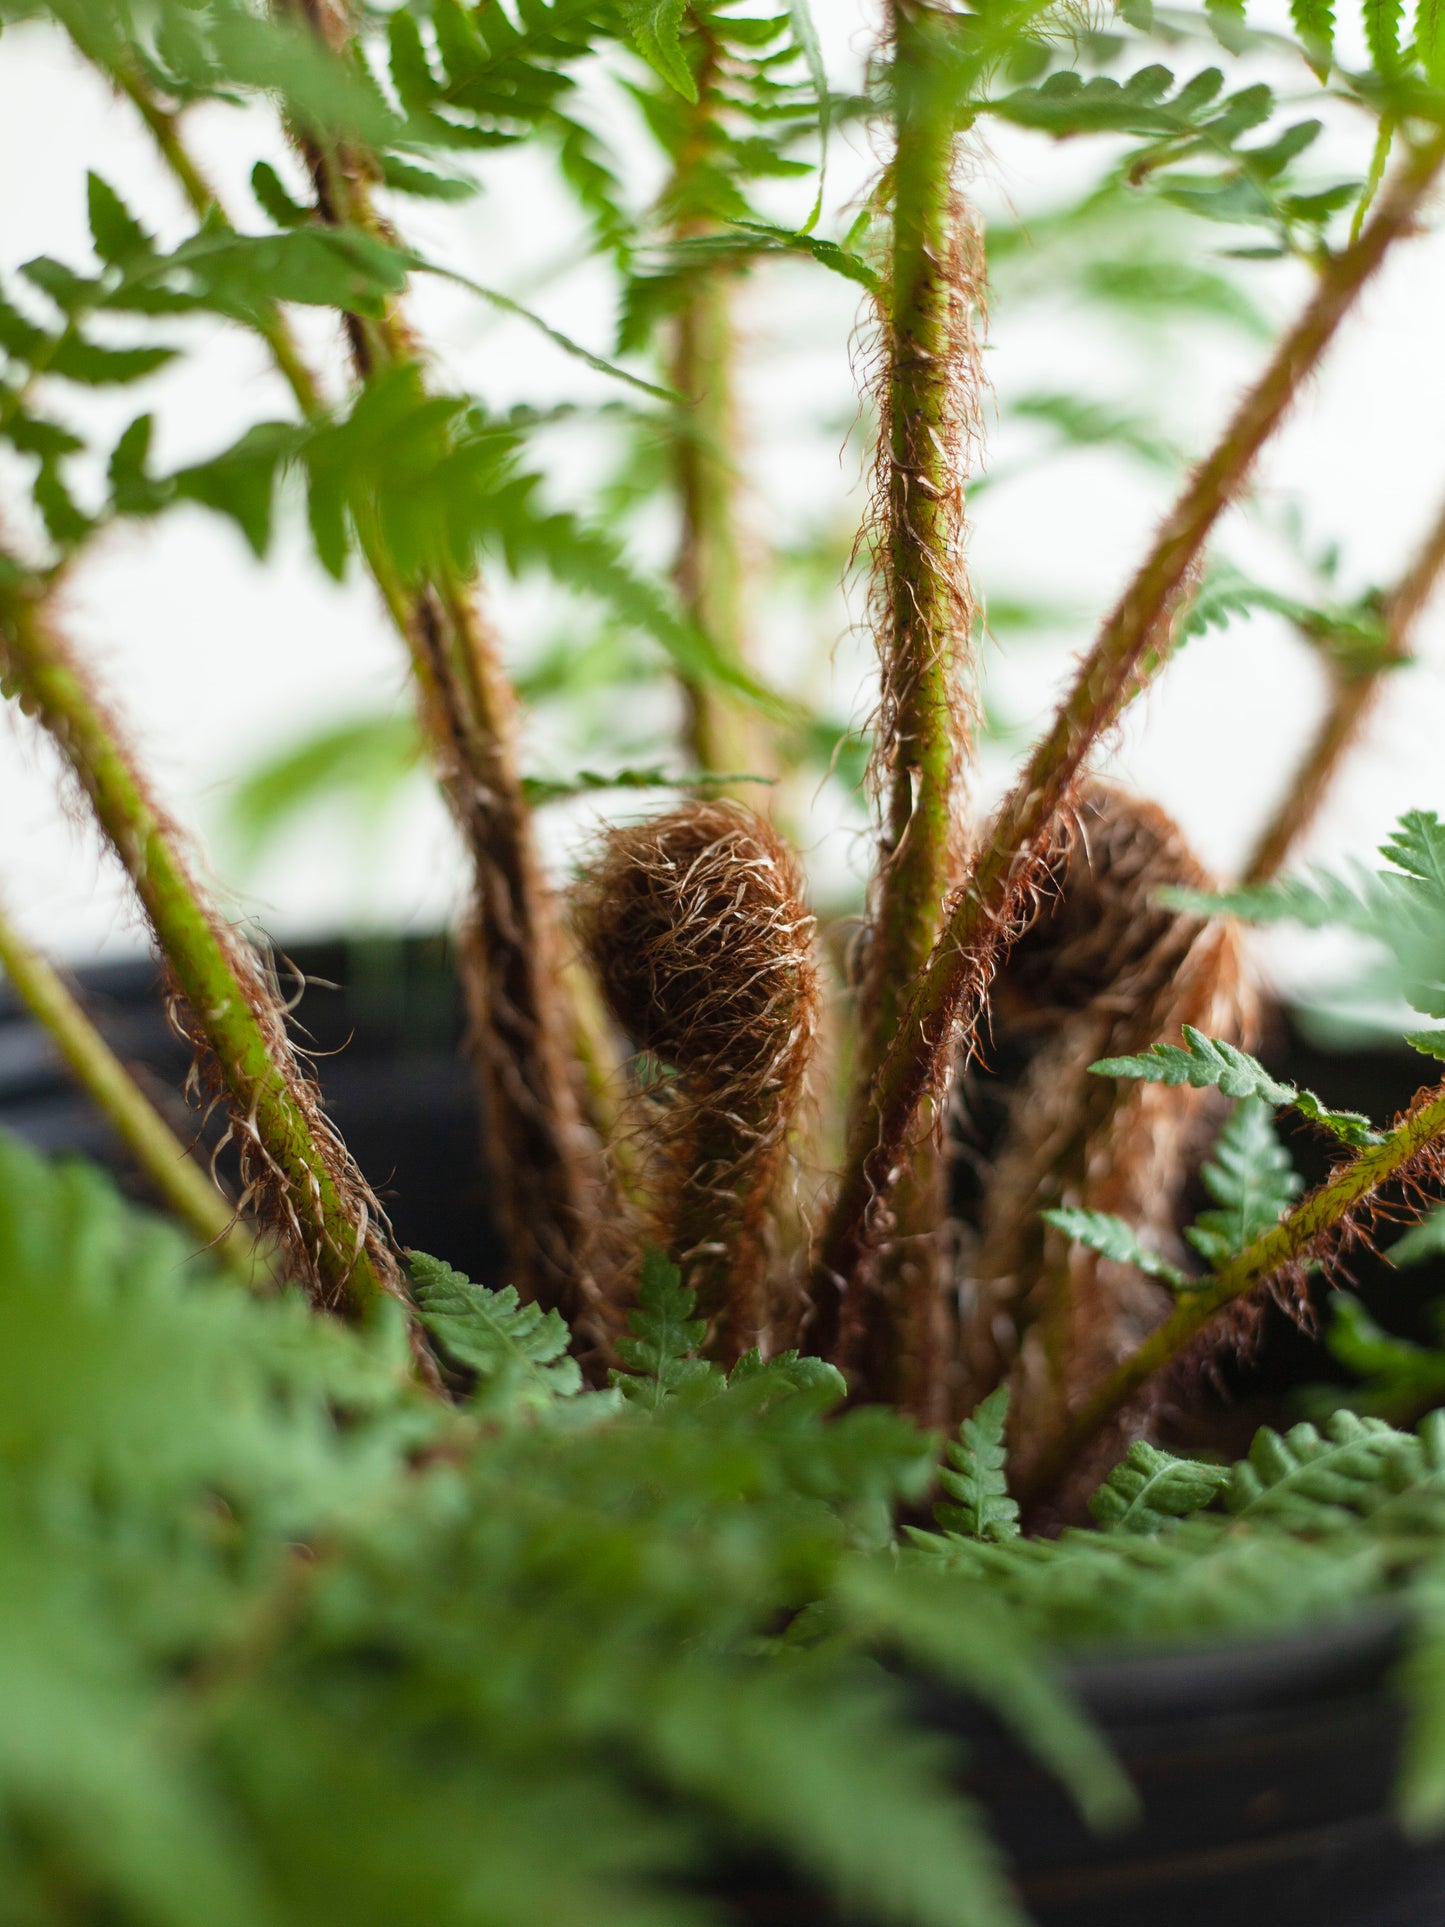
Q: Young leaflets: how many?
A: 2